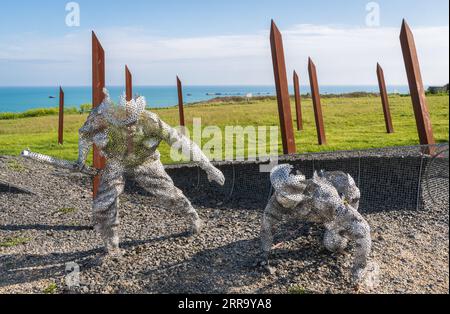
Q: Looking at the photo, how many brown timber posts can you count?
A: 9